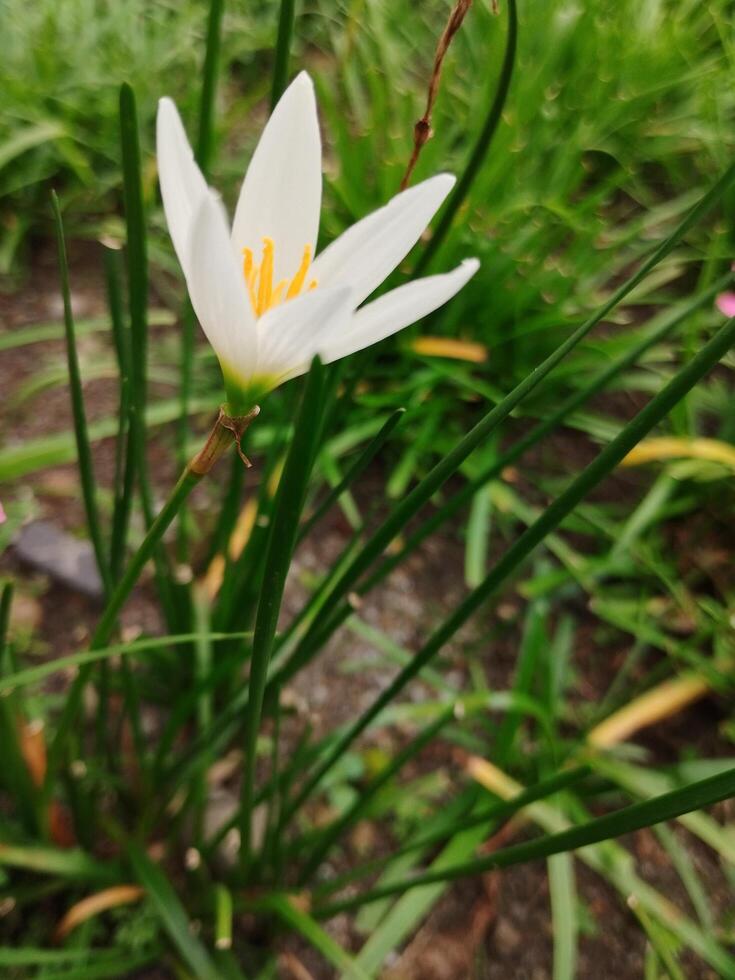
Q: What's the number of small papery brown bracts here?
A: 1